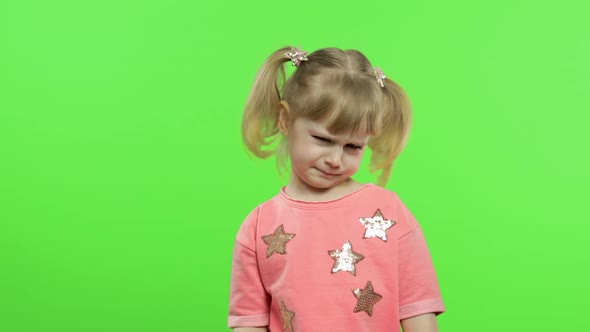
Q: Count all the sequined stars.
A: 5